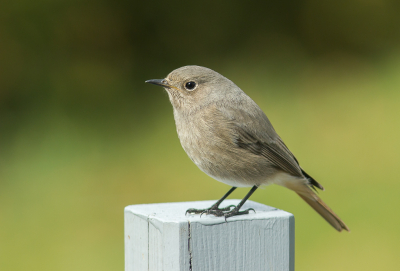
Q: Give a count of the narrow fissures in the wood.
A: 2